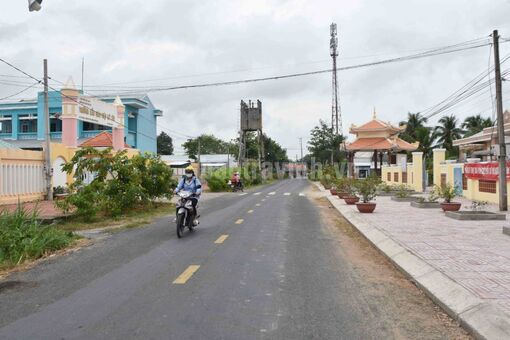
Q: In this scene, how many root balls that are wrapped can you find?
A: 0